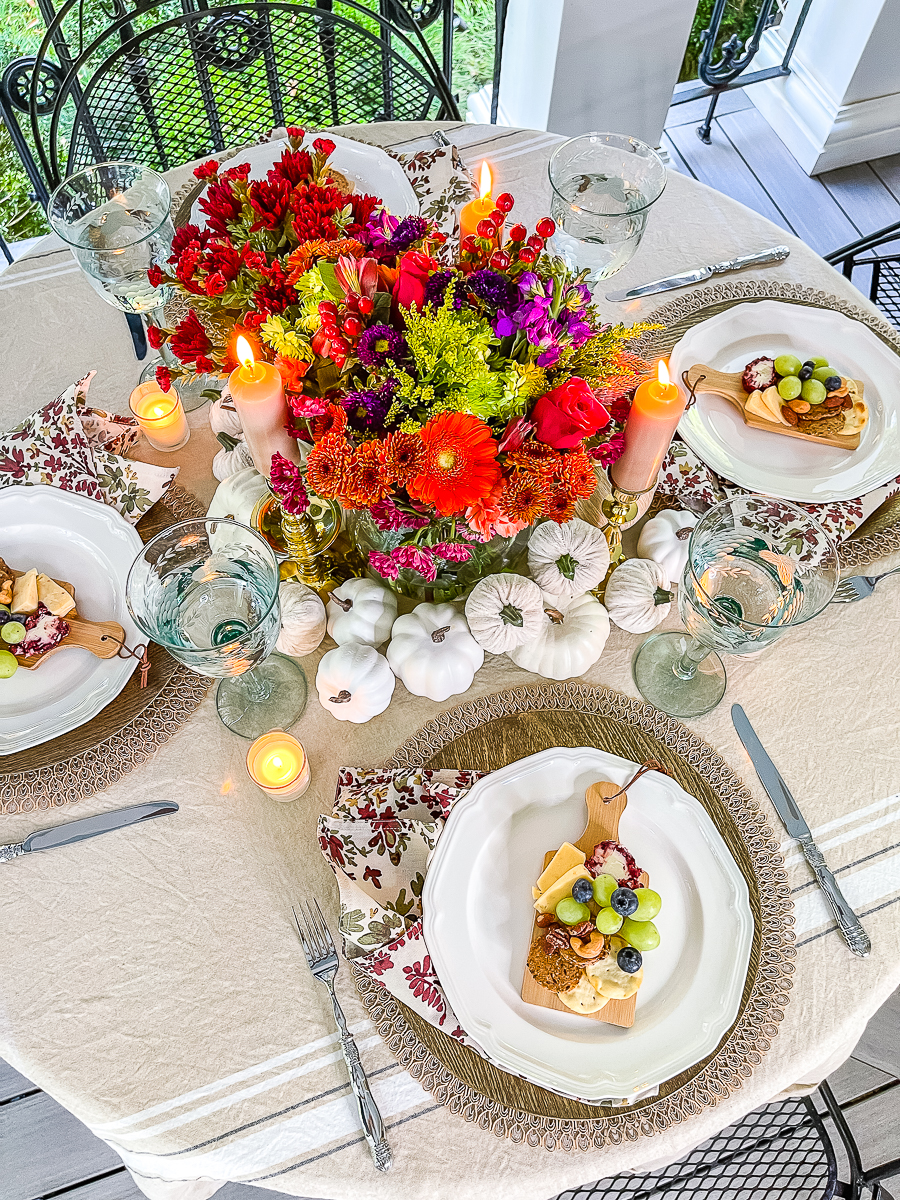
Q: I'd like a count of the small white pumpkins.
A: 12